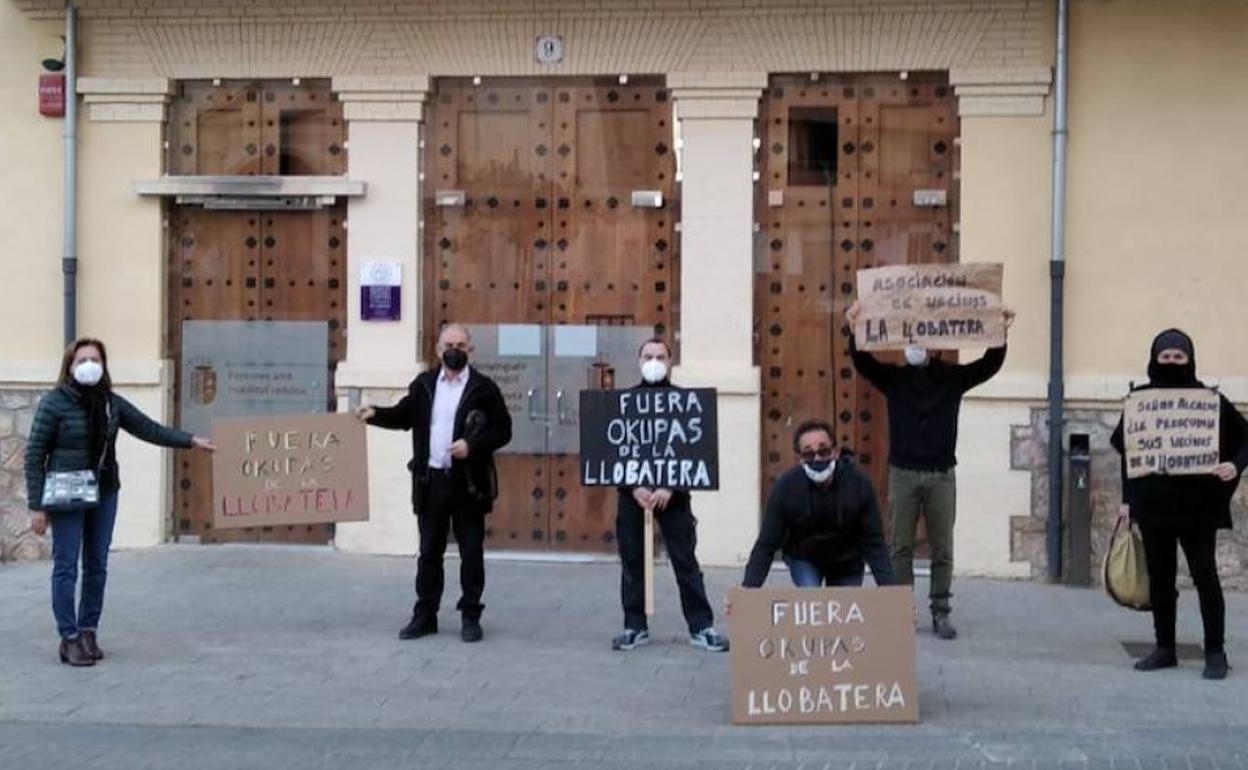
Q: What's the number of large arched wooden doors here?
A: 3